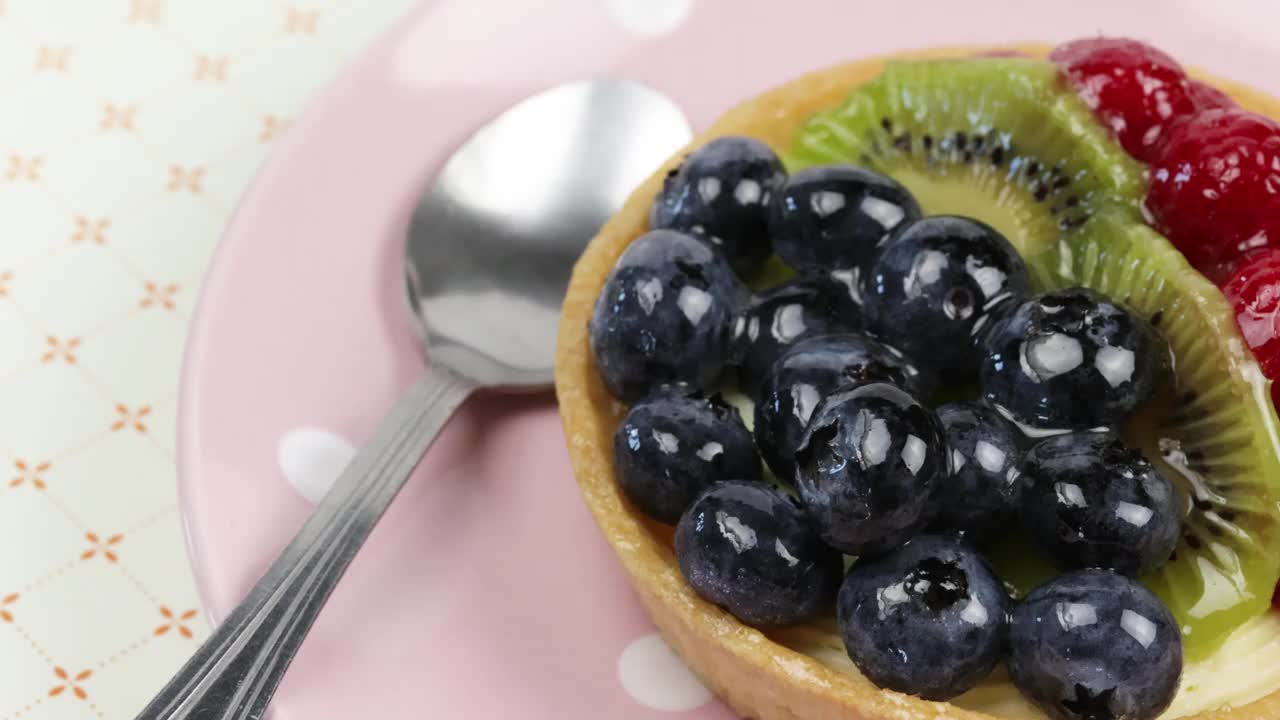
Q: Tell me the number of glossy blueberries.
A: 14